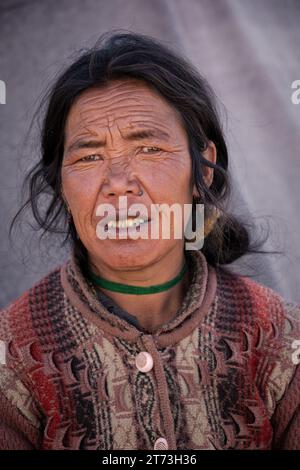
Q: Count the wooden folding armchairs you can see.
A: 0